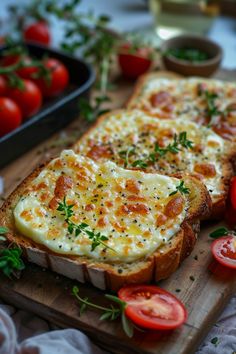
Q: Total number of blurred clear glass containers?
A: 1